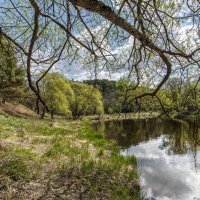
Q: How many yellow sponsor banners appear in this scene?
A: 0